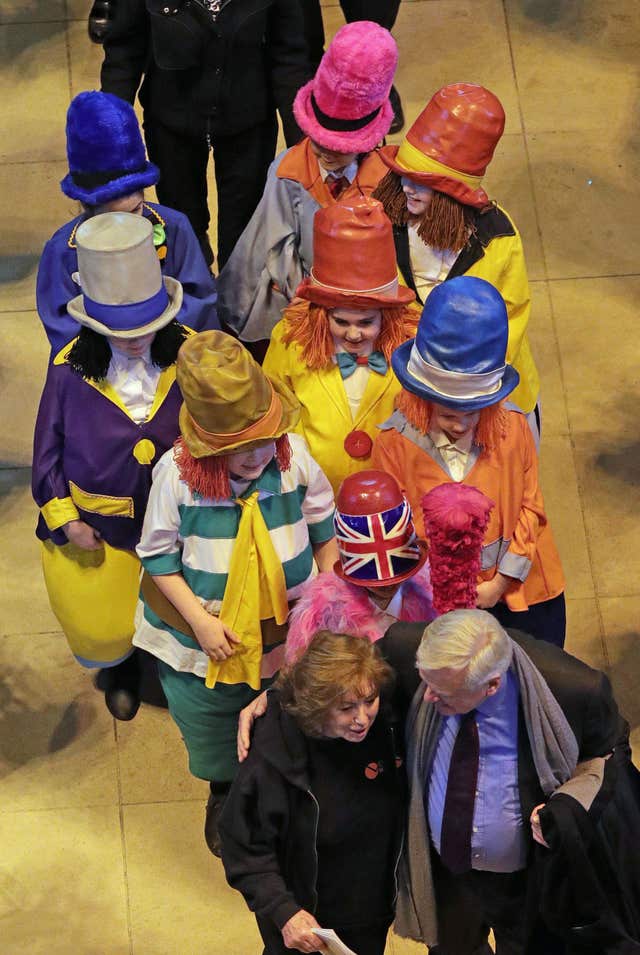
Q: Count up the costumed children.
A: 8